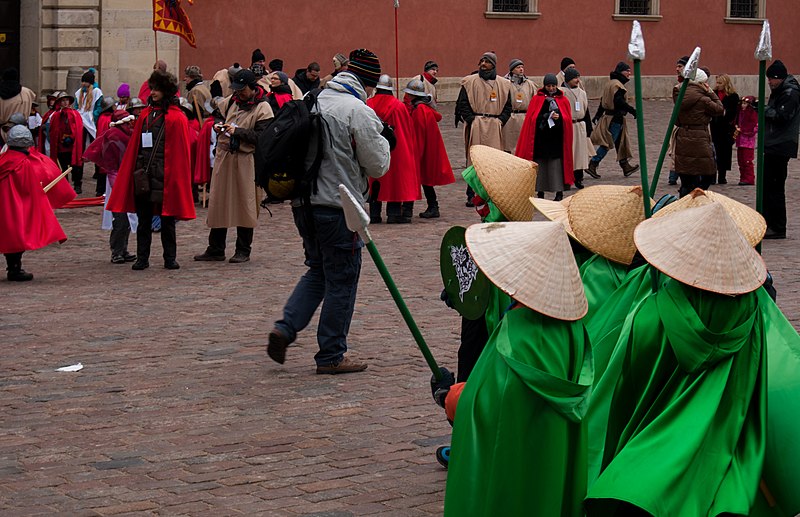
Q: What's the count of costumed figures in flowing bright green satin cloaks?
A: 5